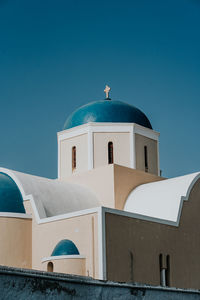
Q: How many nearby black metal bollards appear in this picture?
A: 0